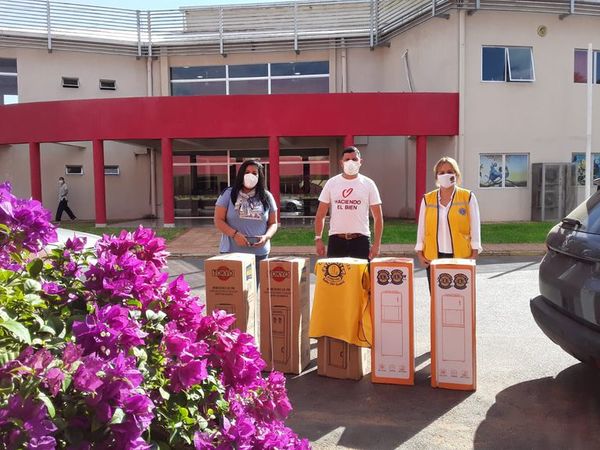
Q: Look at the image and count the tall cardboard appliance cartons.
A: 5